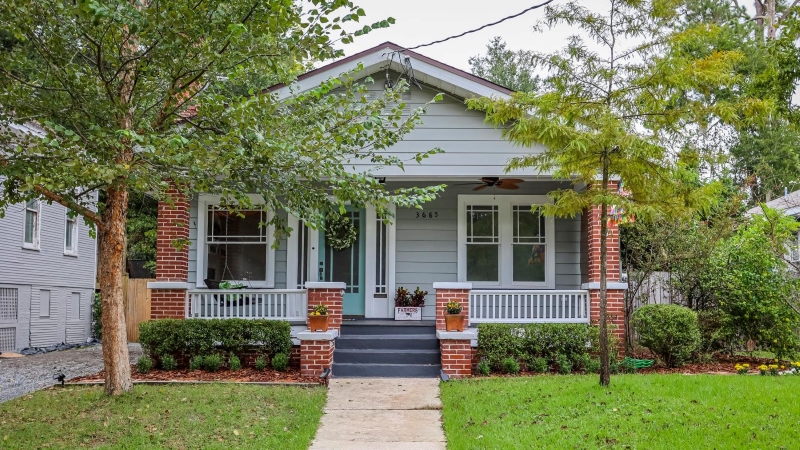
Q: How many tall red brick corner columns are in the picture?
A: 2